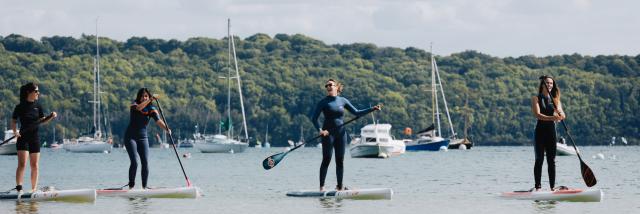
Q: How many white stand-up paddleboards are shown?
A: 4